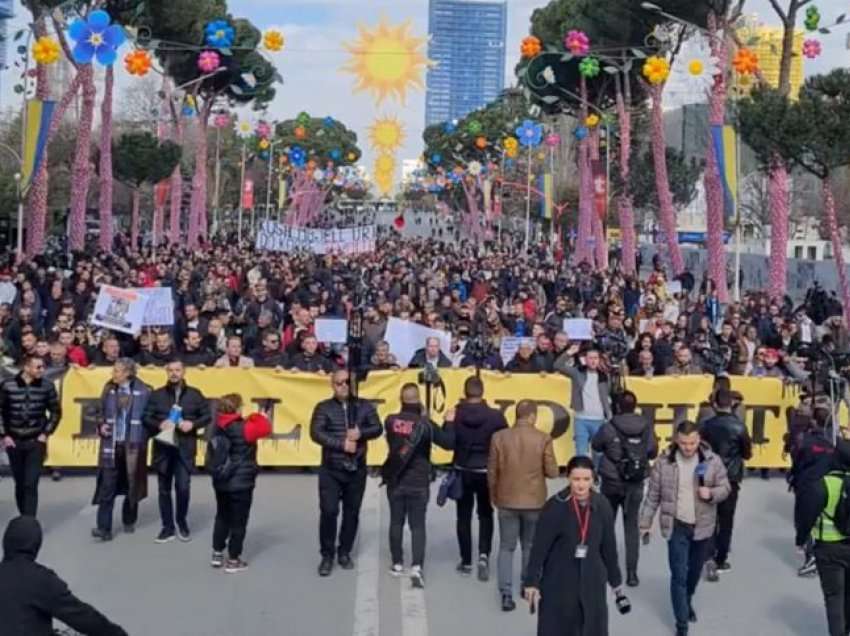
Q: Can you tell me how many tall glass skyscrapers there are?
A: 1